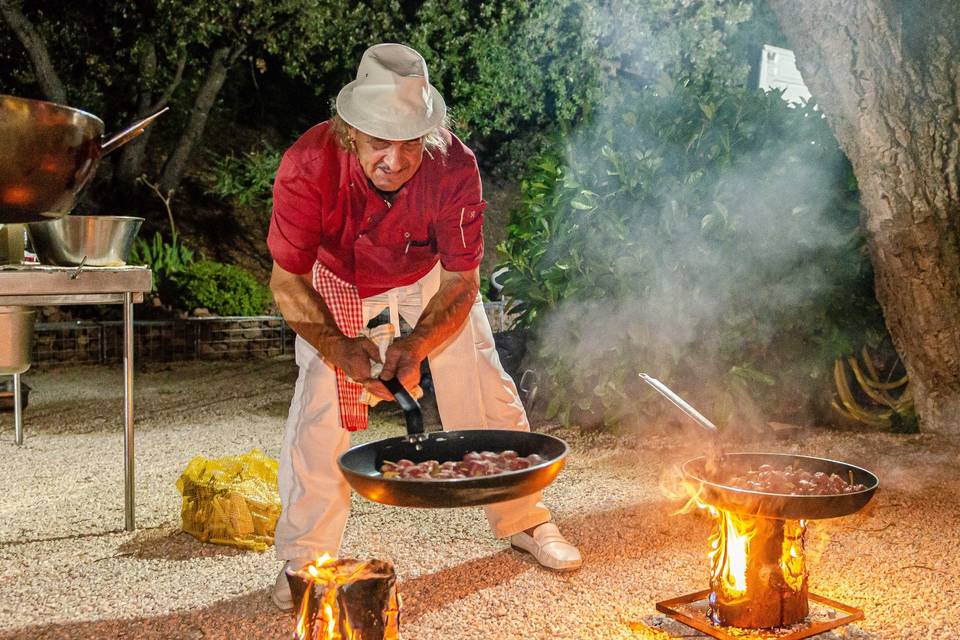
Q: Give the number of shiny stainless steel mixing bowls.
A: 1